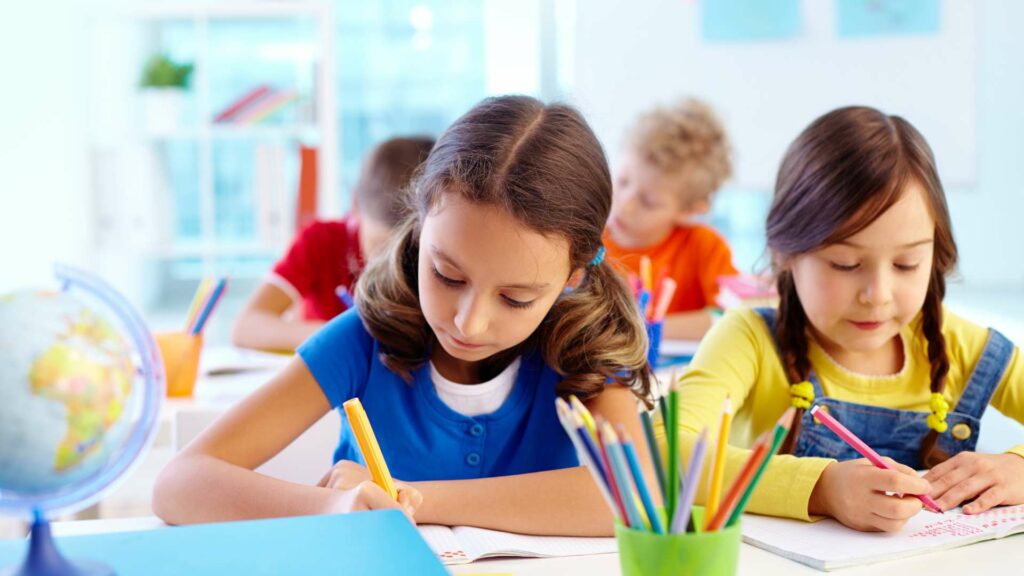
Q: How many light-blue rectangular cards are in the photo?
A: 2